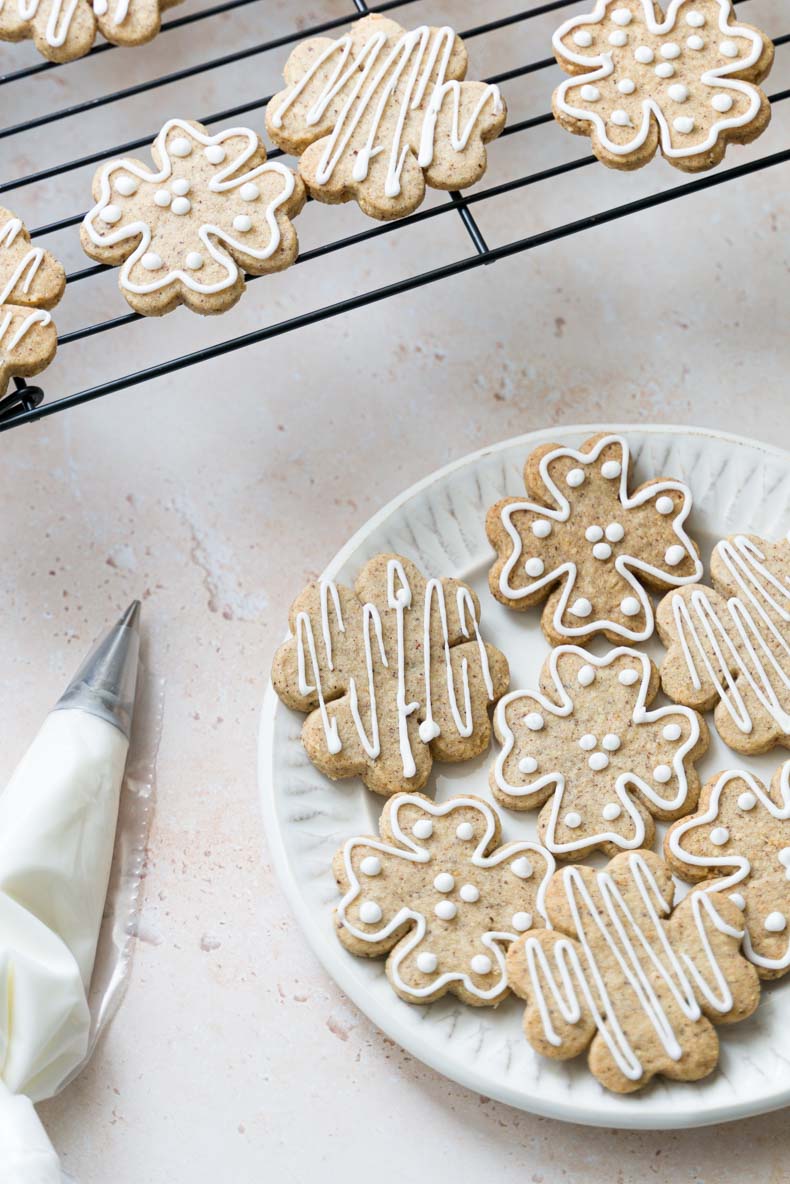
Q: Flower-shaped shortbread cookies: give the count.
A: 12